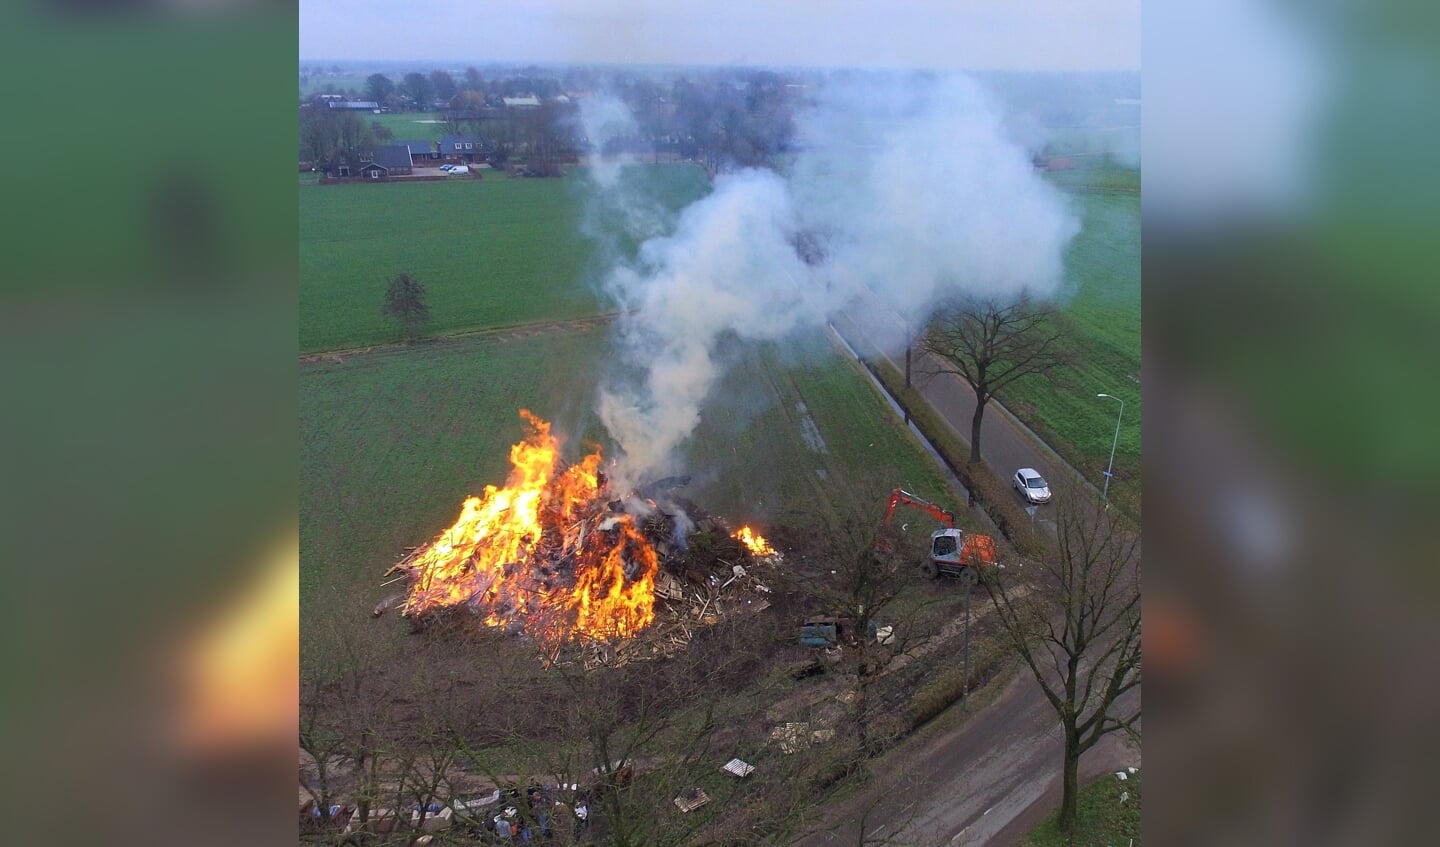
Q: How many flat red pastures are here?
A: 0